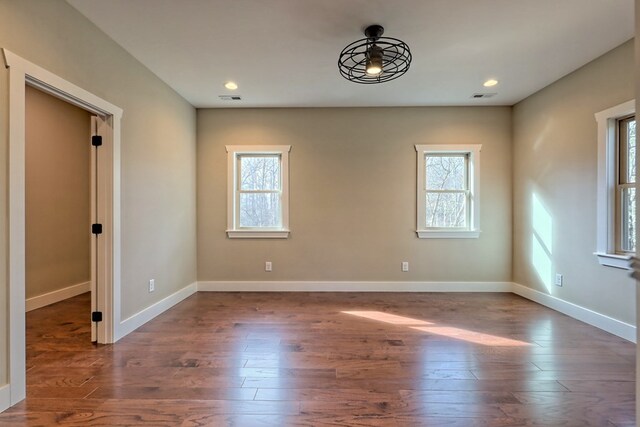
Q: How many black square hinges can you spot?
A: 3